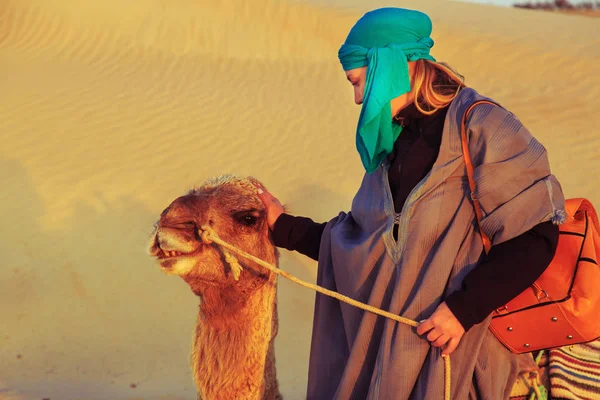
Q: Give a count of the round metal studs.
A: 4